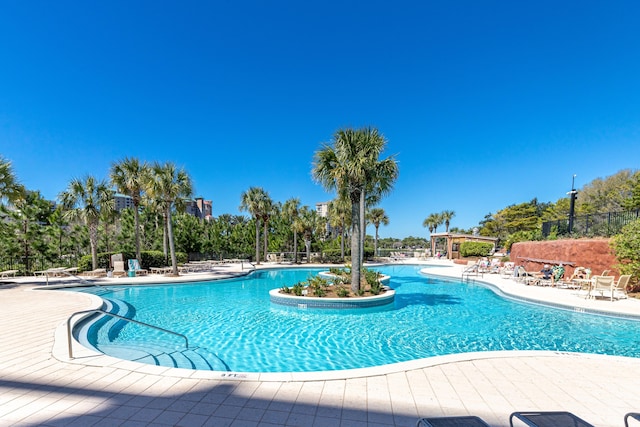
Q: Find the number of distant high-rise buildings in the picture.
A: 3